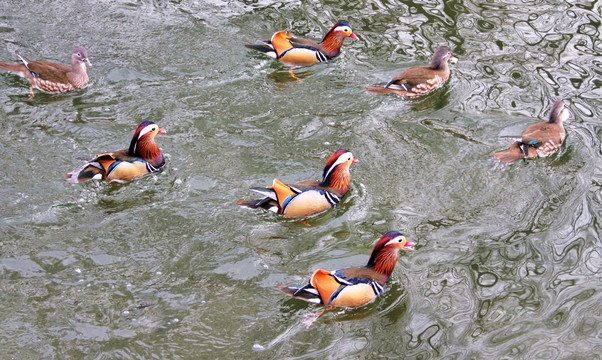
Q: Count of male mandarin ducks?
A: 4